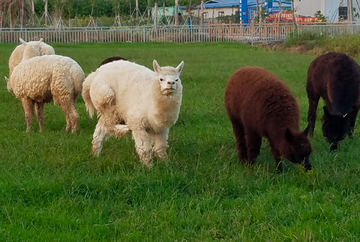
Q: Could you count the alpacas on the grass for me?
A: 6